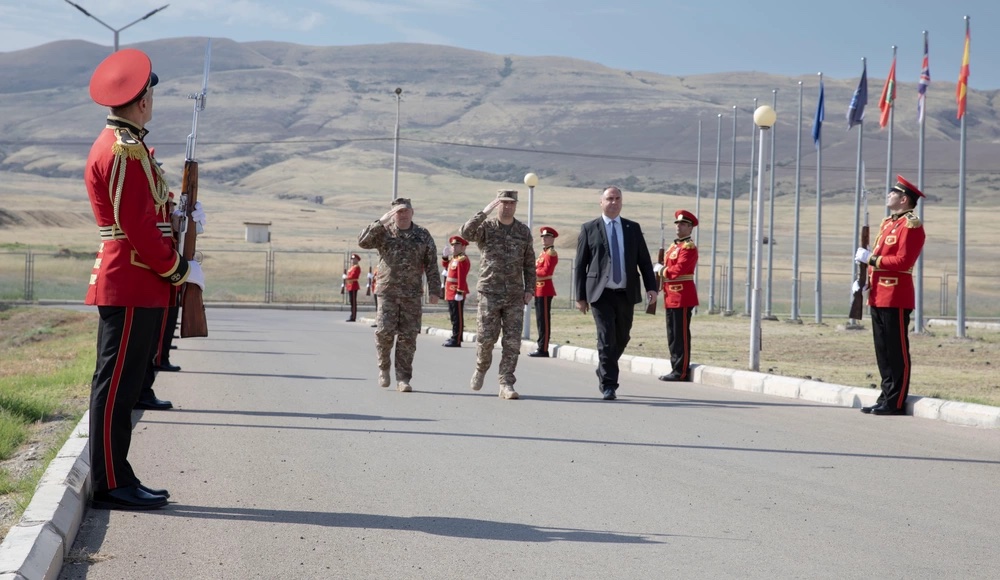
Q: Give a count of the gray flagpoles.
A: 11